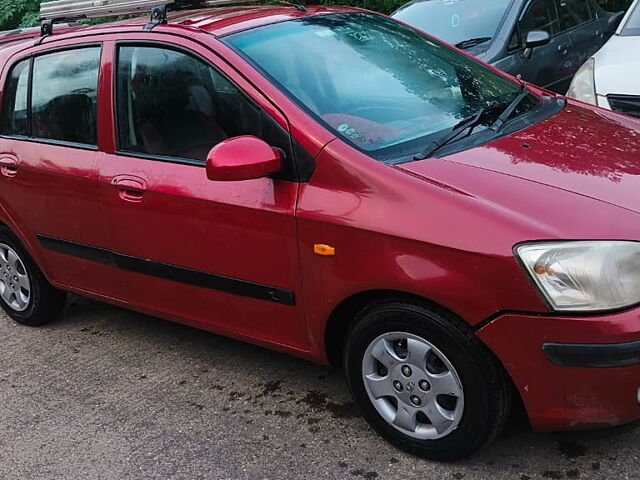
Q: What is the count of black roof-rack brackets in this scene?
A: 2